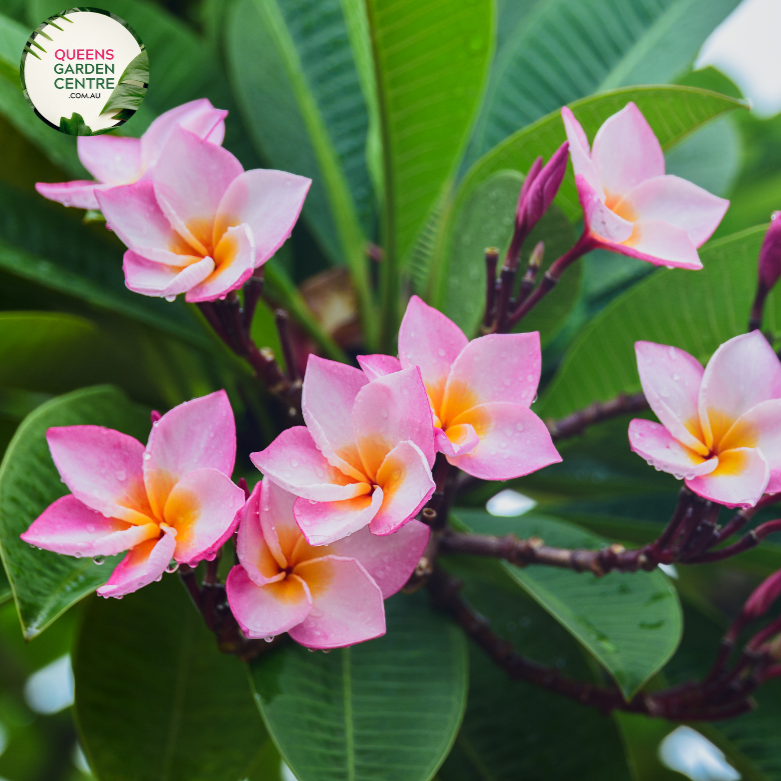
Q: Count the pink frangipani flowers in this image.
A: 8